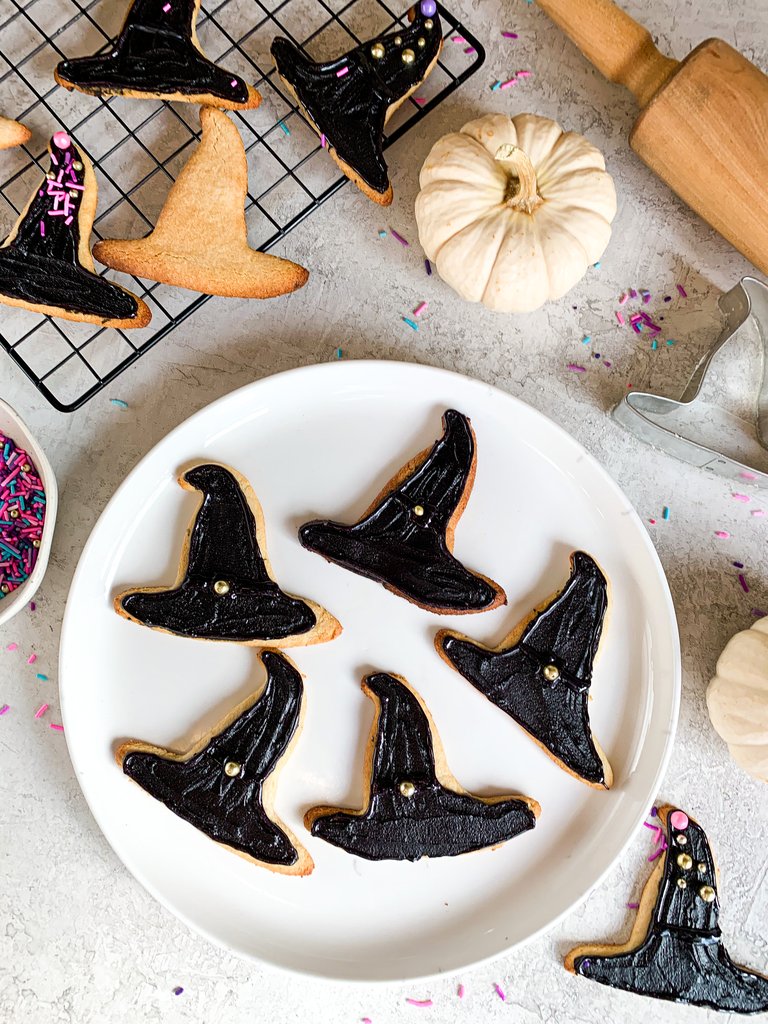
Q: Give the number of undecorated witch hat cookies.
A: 1